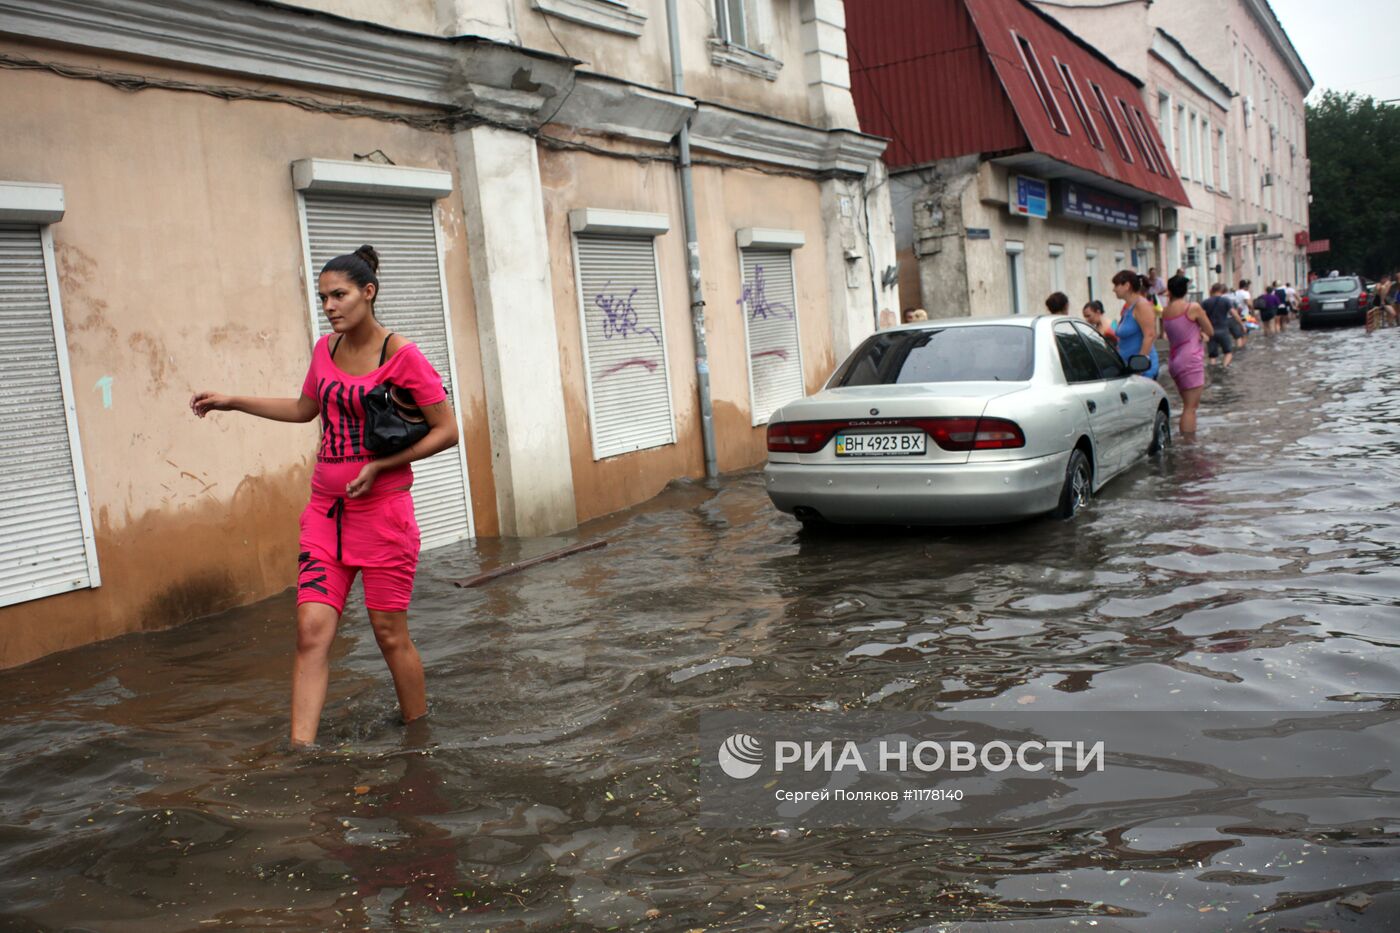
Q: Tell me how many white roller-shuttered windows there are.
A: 4